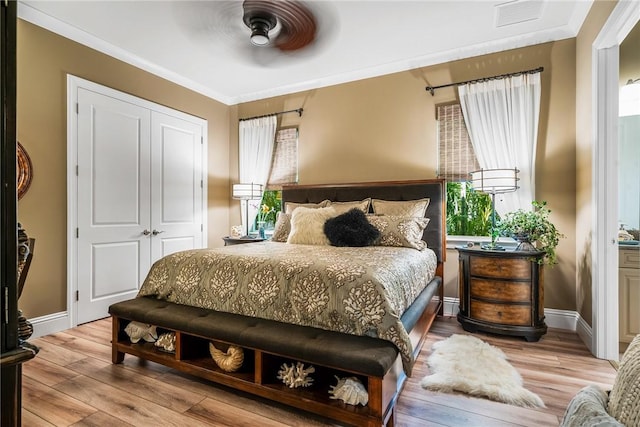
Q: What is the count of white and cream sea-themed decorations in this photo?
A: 5